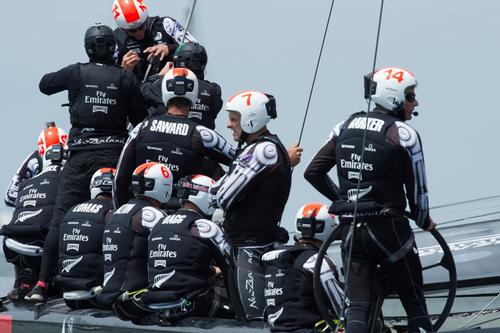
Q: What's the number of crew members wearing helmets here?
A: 12